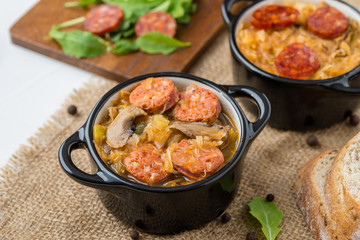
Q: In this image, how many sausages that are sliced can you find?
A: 9